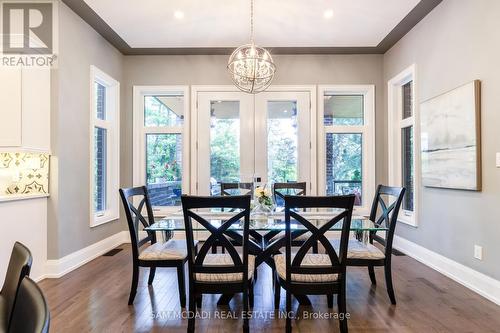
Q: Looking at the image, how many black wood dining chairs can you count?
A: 6